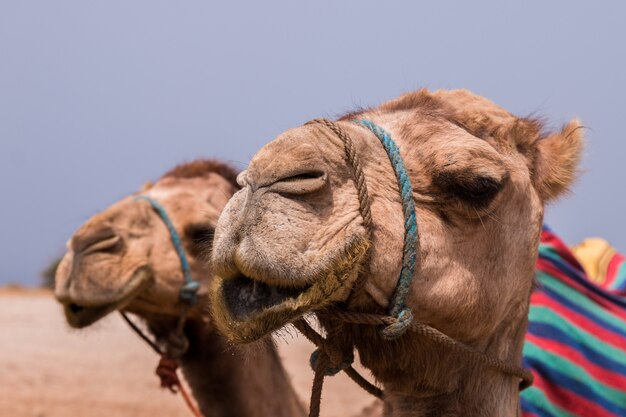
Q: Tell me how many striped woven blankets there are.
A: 1